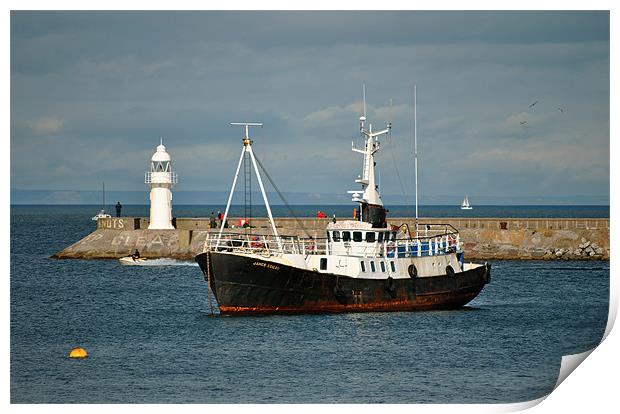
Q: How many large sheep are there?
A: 0